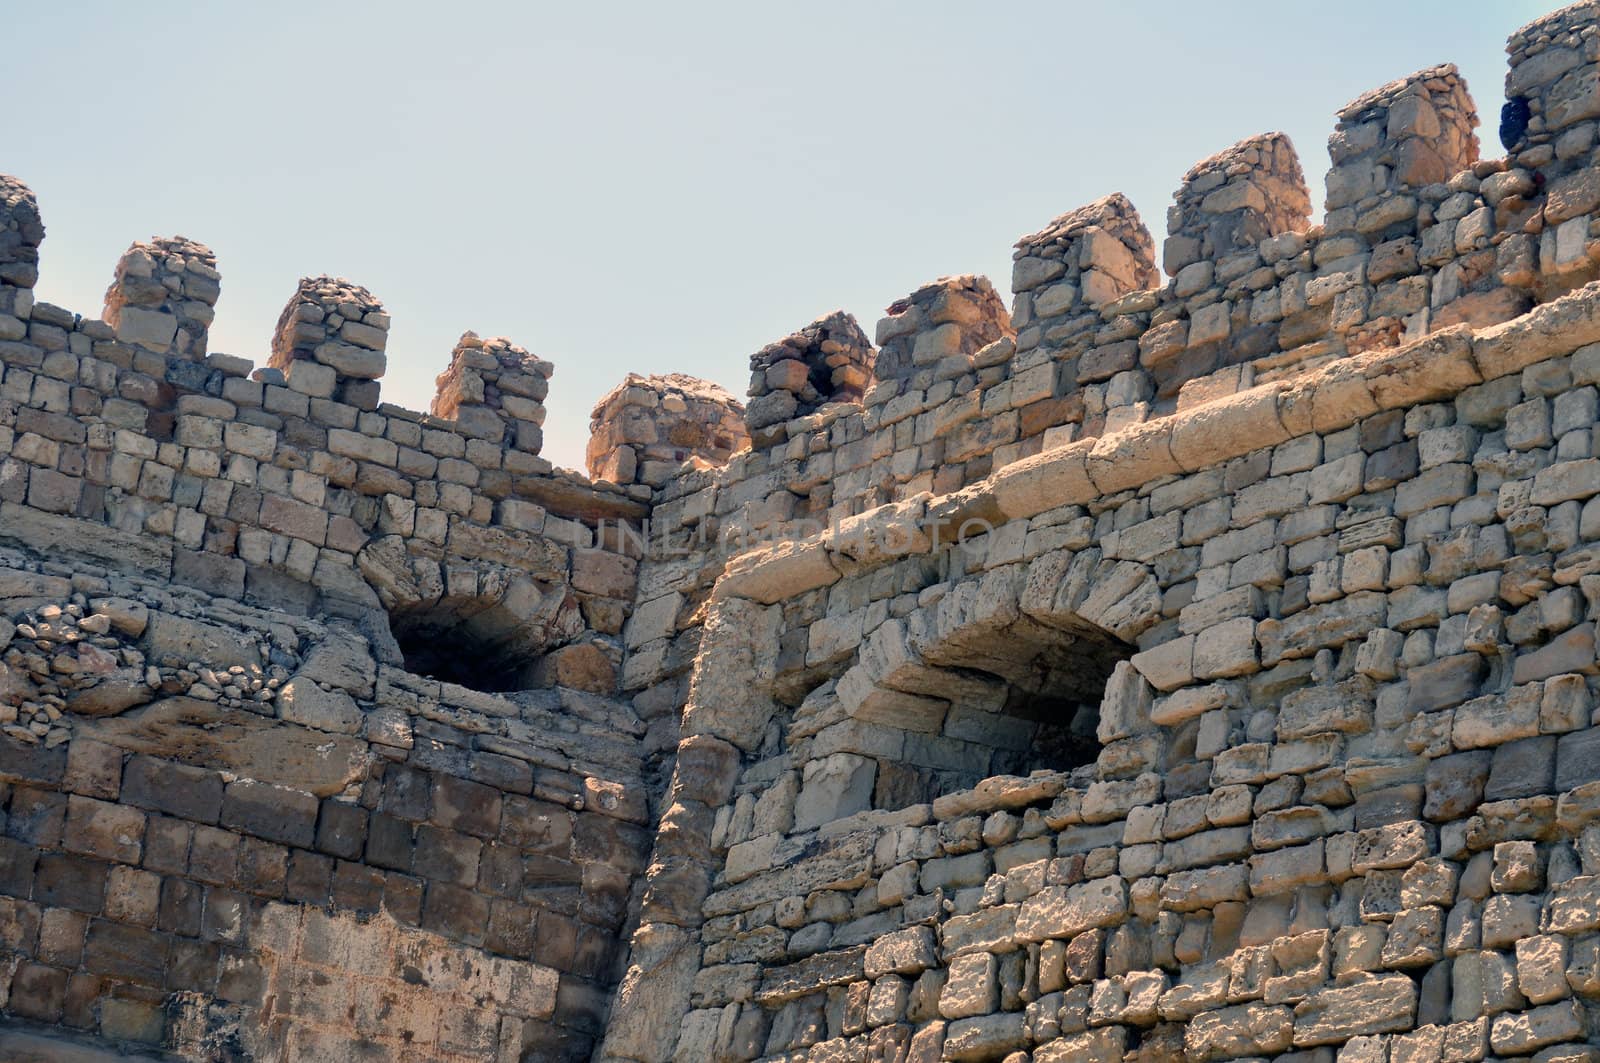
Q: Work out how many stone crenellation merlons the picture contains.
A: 11